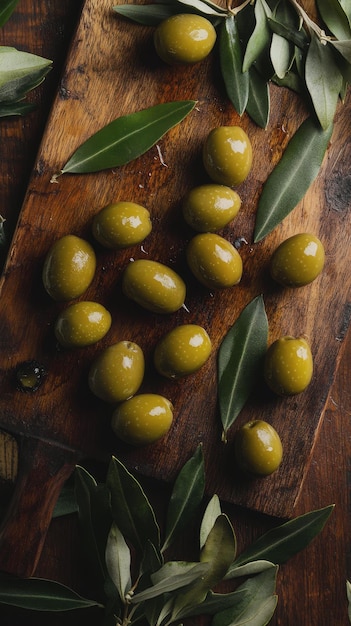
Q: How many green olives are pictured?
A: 14